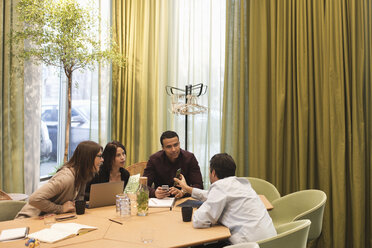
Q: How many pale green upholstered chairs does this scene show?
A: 4